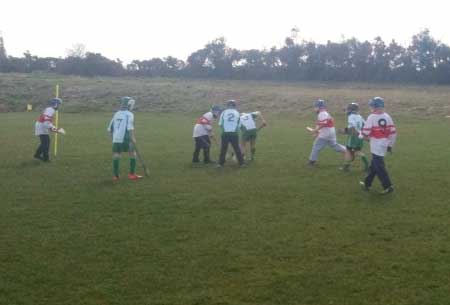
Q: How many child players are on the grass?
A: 8